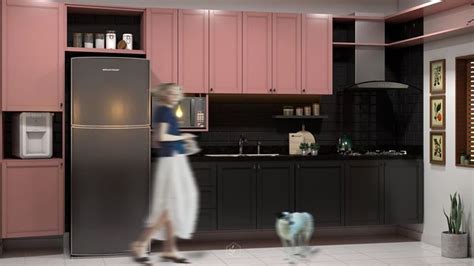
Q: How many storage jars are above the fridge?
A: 5